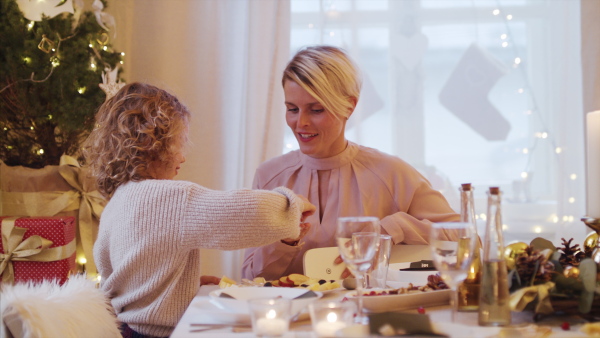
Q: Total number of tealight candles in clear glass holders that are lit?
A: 2